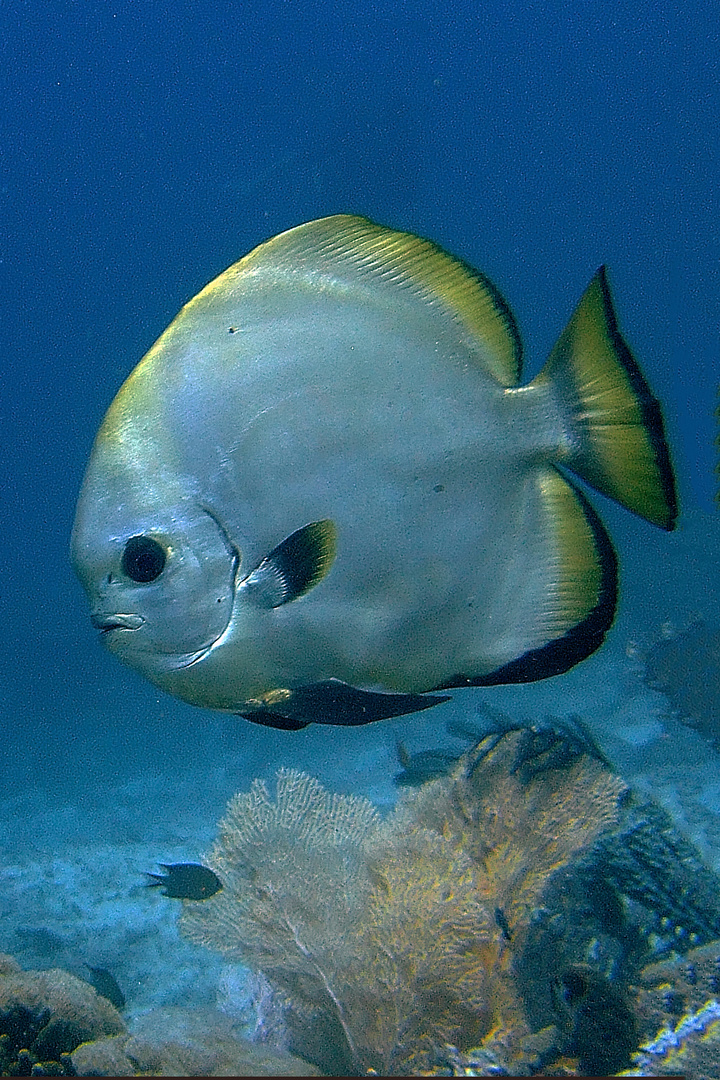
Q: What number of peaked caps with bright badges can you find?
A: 0